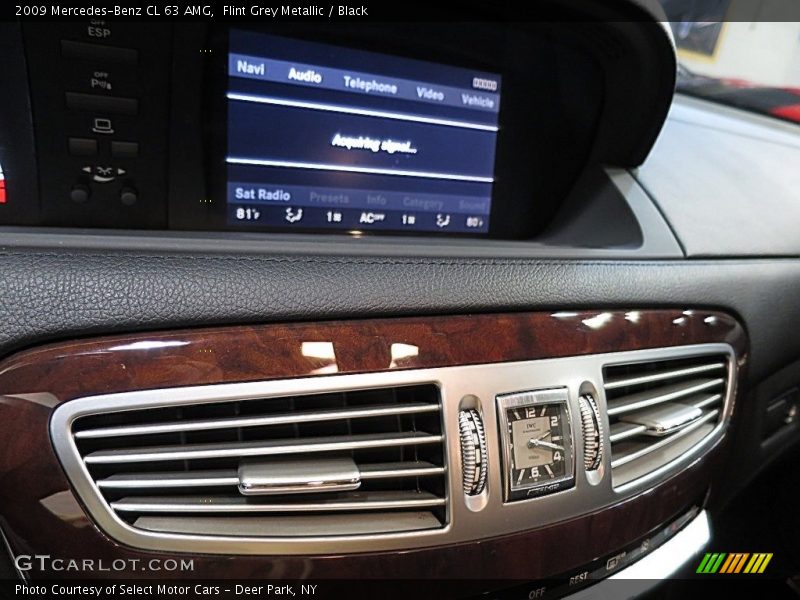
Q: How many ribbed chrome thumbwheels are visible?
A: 2